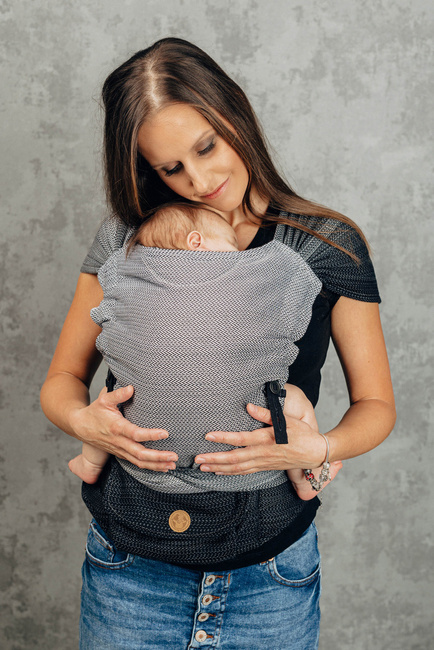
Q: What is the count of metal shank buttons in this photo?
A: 4